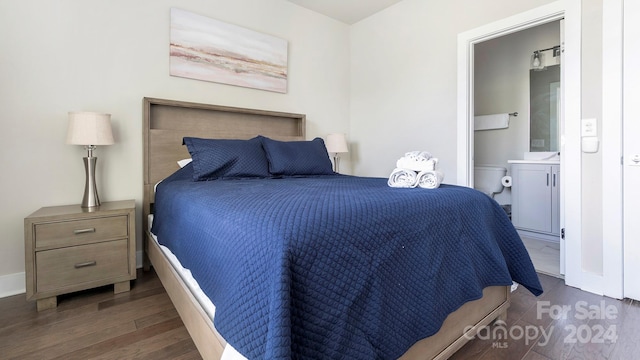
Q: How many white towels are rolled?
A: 2